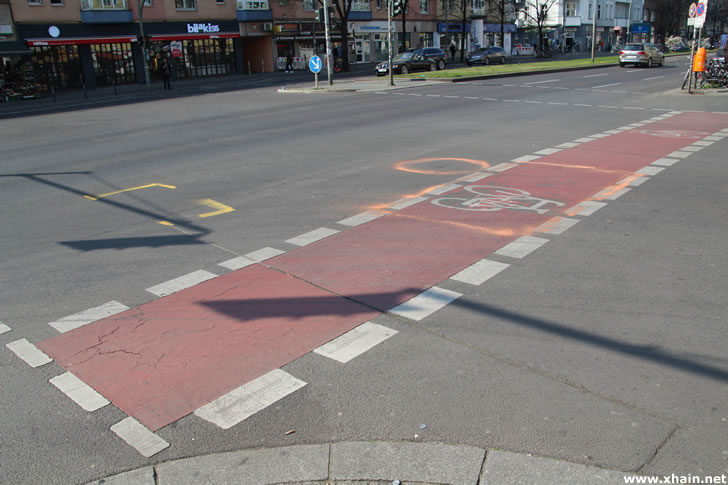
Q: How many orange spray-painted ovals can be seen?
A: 1